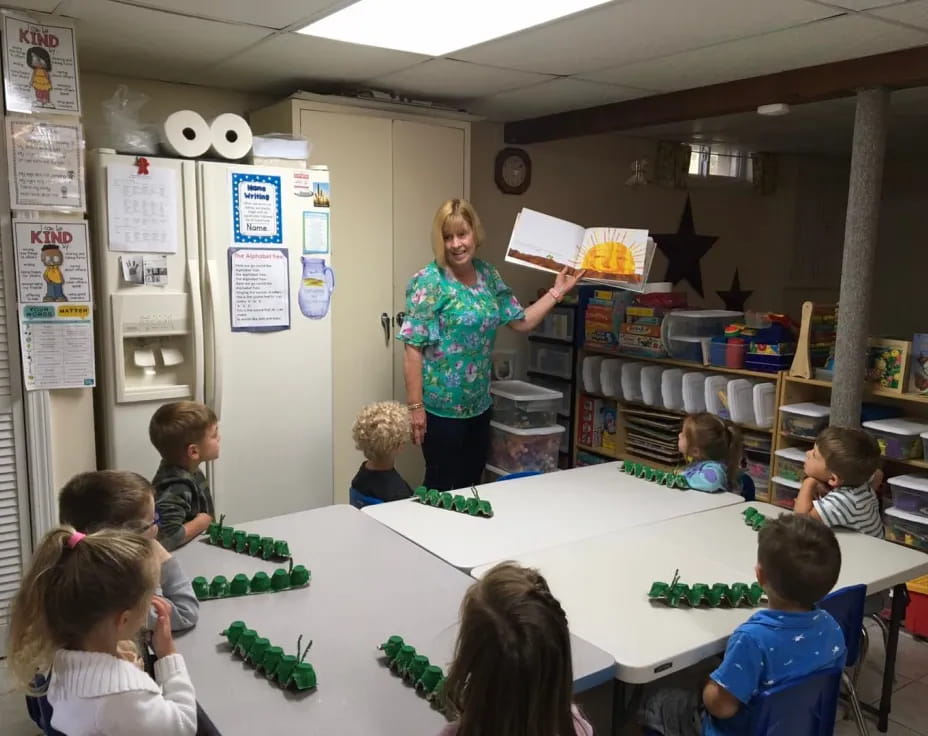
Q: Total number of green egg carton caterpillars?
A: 8